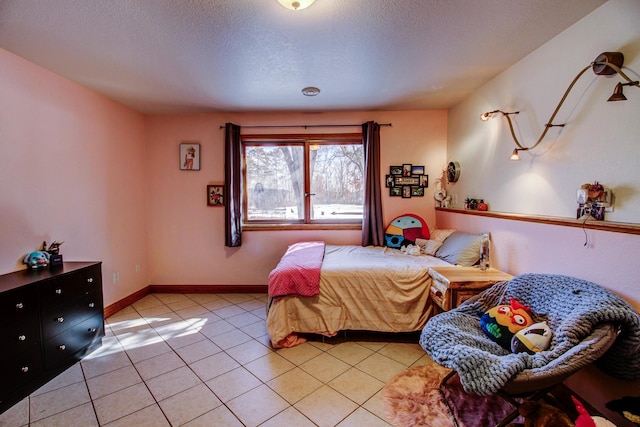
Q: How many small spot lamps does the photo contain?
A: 3